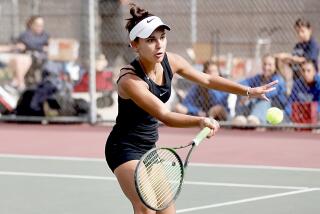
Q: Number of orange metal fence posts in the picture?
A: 0